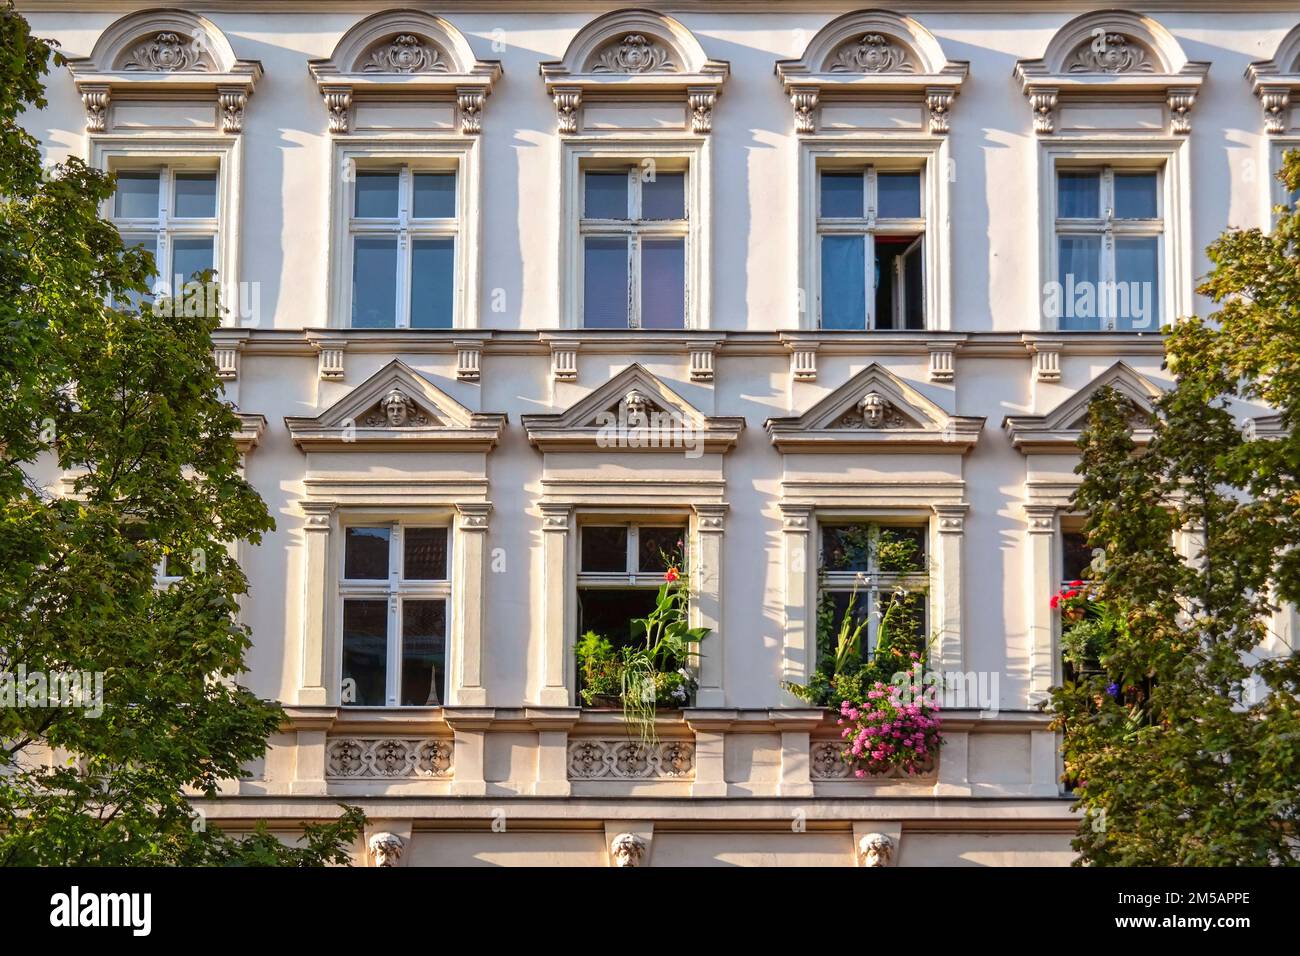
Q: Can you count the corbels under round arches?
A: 11